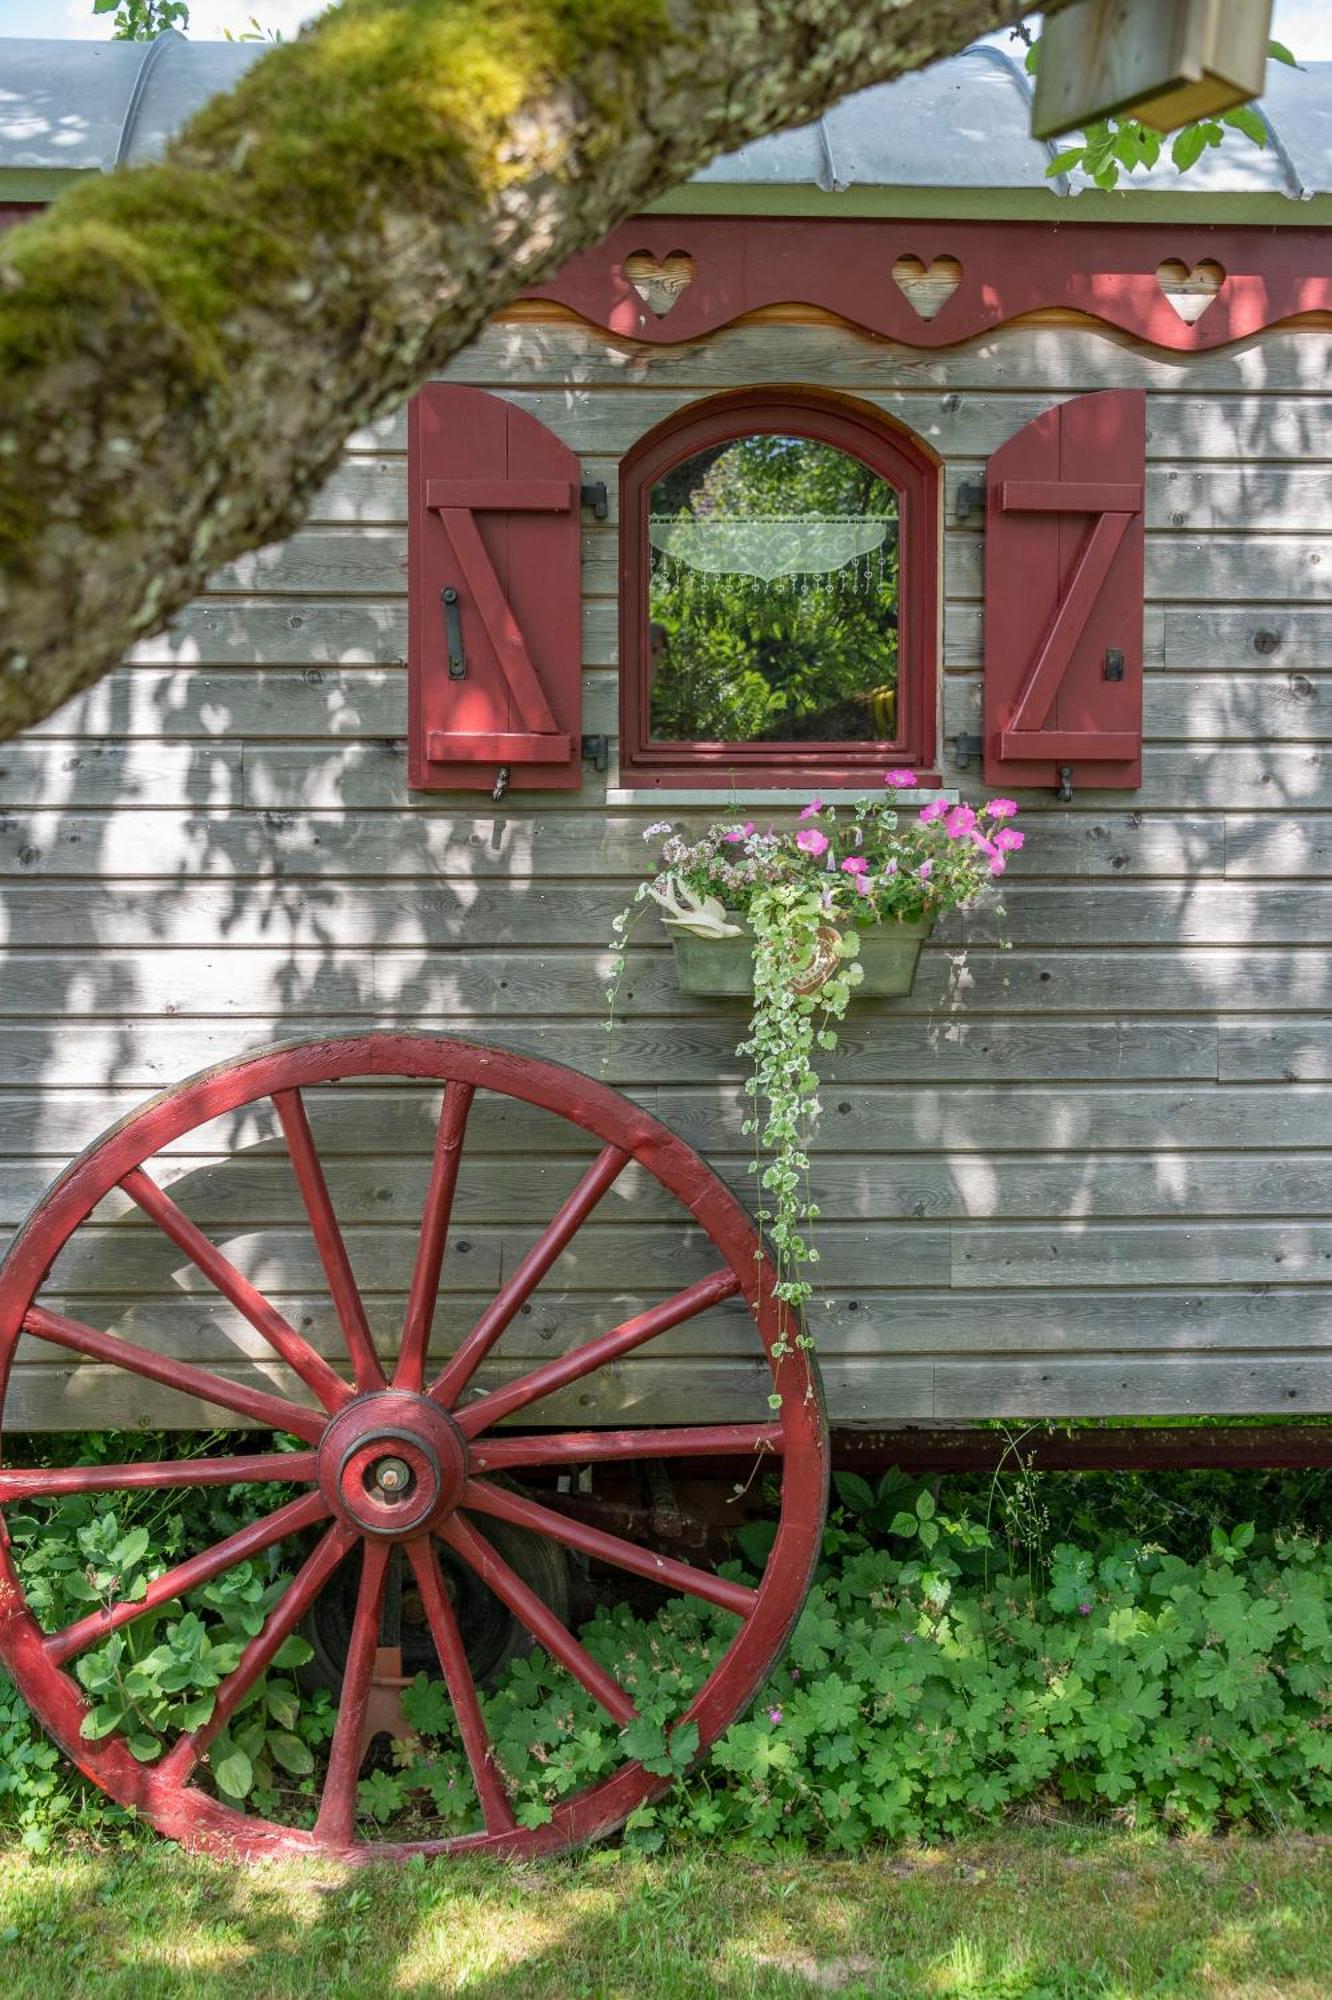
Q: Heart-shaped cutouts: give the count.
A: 3